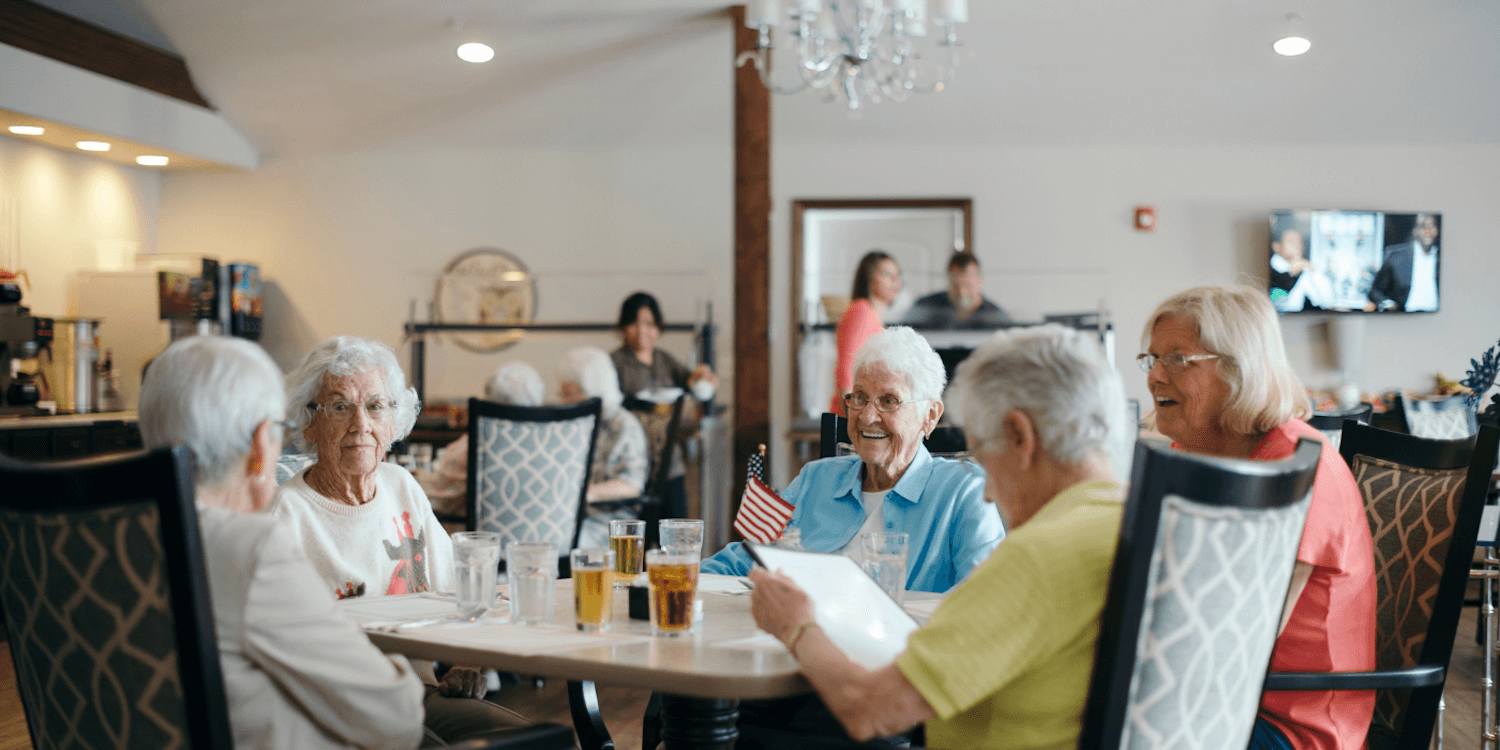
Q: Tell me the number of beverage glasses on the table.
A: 7